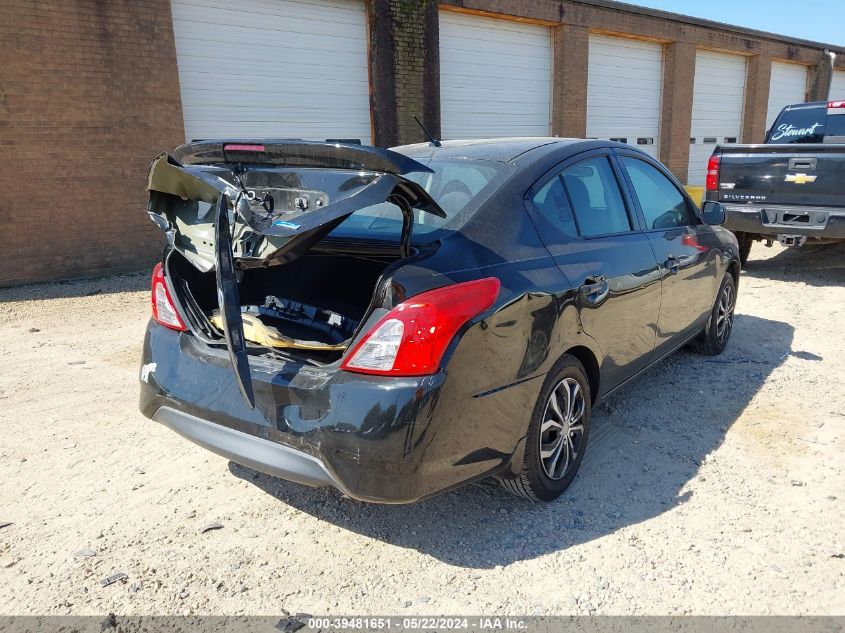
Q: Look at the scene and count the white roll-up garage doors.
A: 6